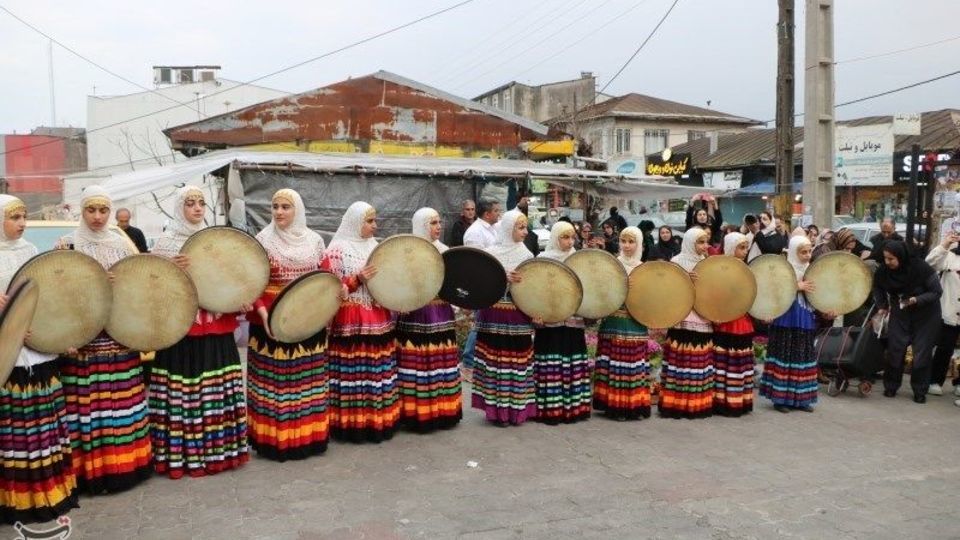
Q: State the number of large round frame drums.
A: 13